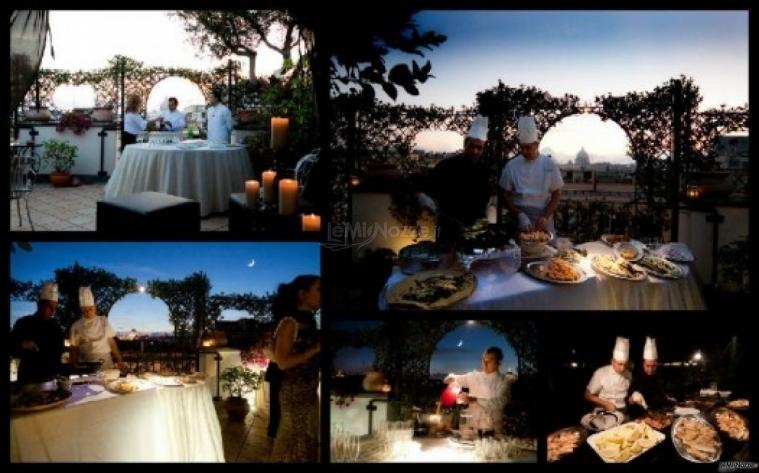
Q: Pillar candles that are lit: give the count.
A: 5